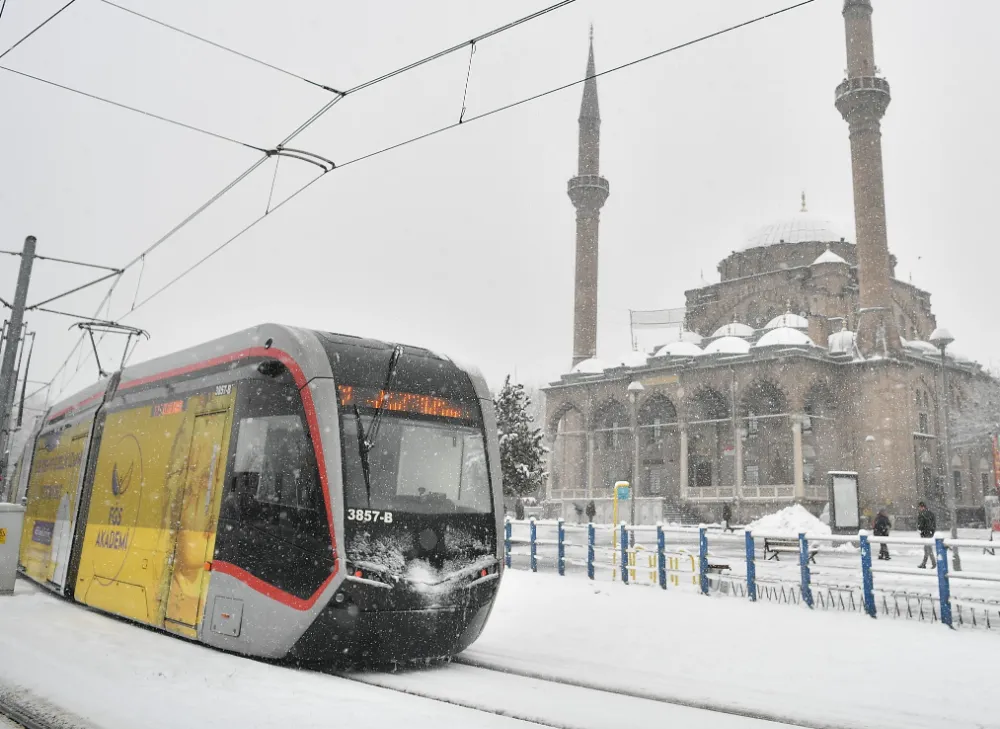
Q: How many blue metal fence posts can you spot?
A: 11